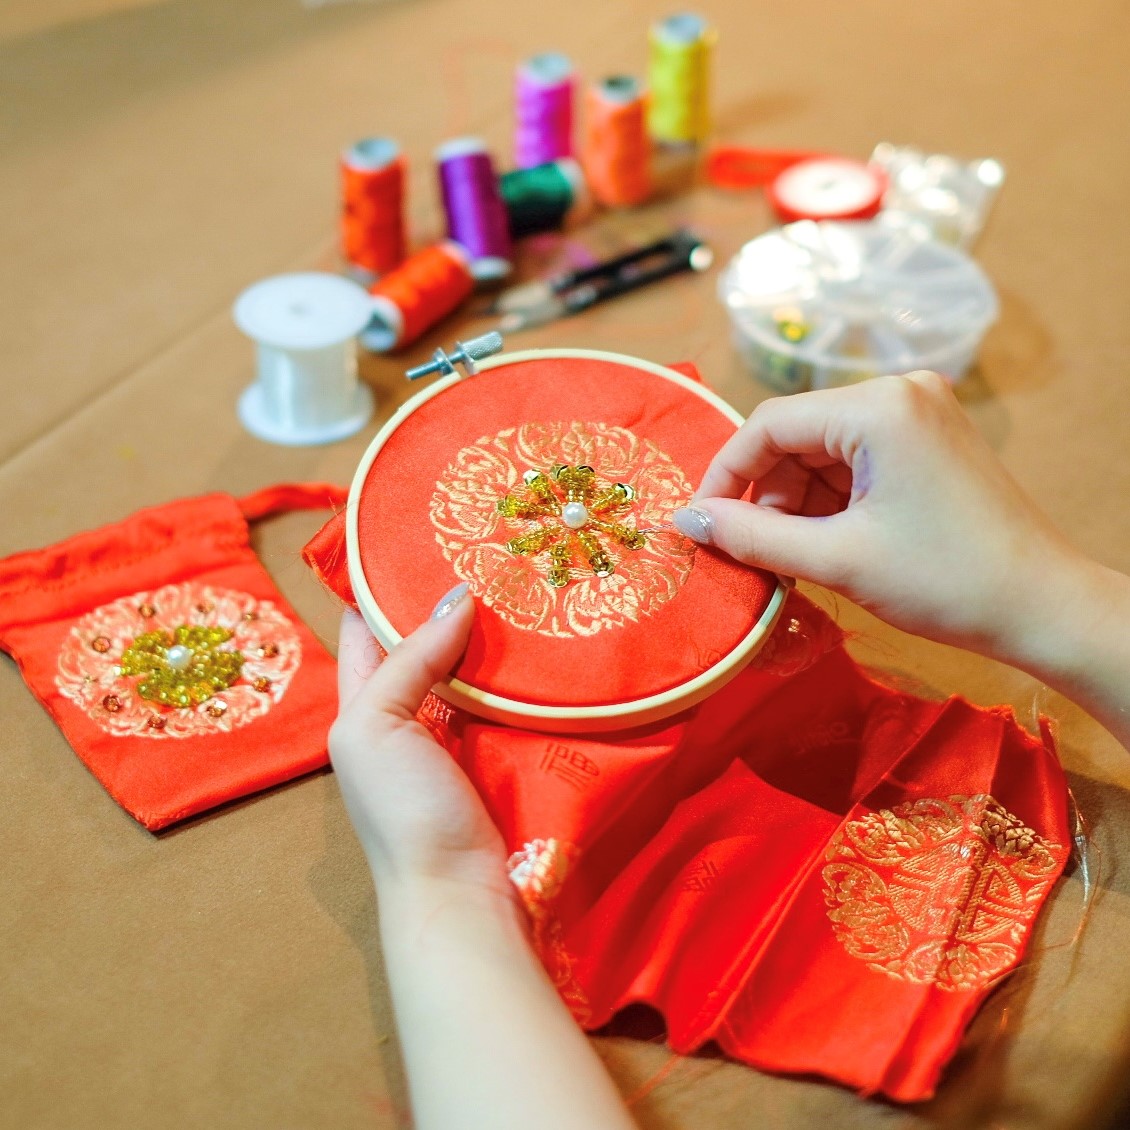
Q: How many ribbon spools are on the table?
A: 1